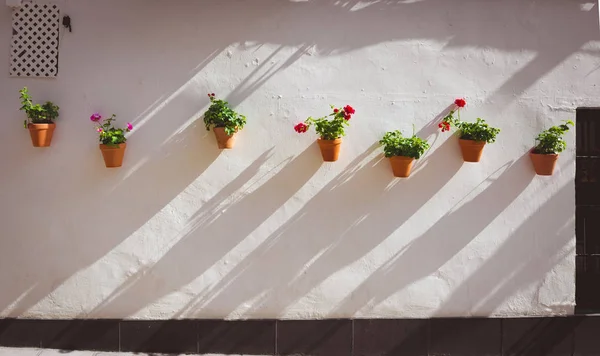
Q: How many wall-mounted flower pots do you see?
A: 7